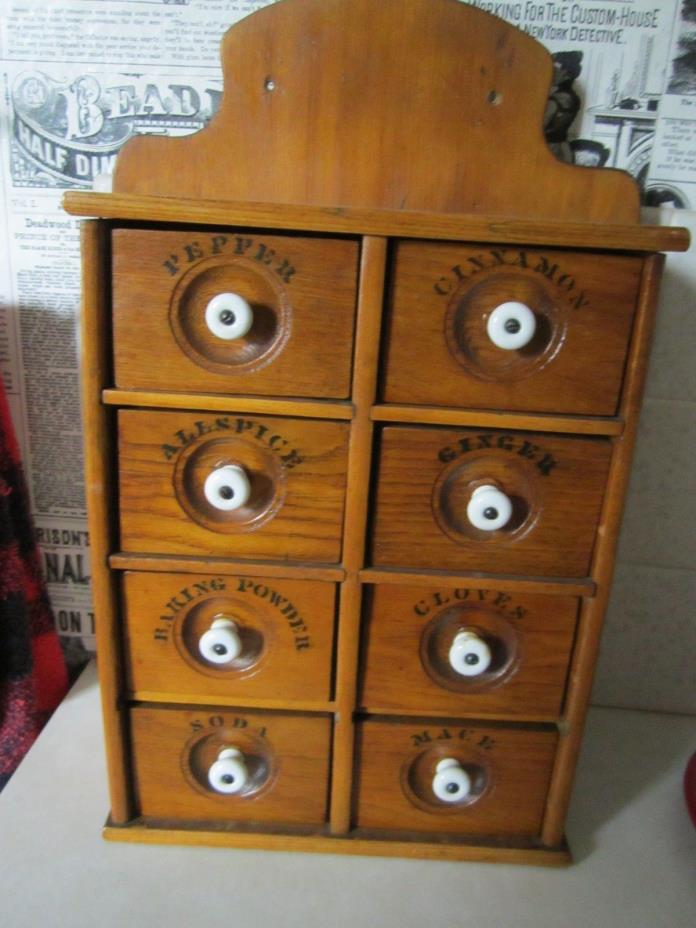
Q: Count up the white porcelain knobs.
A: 8